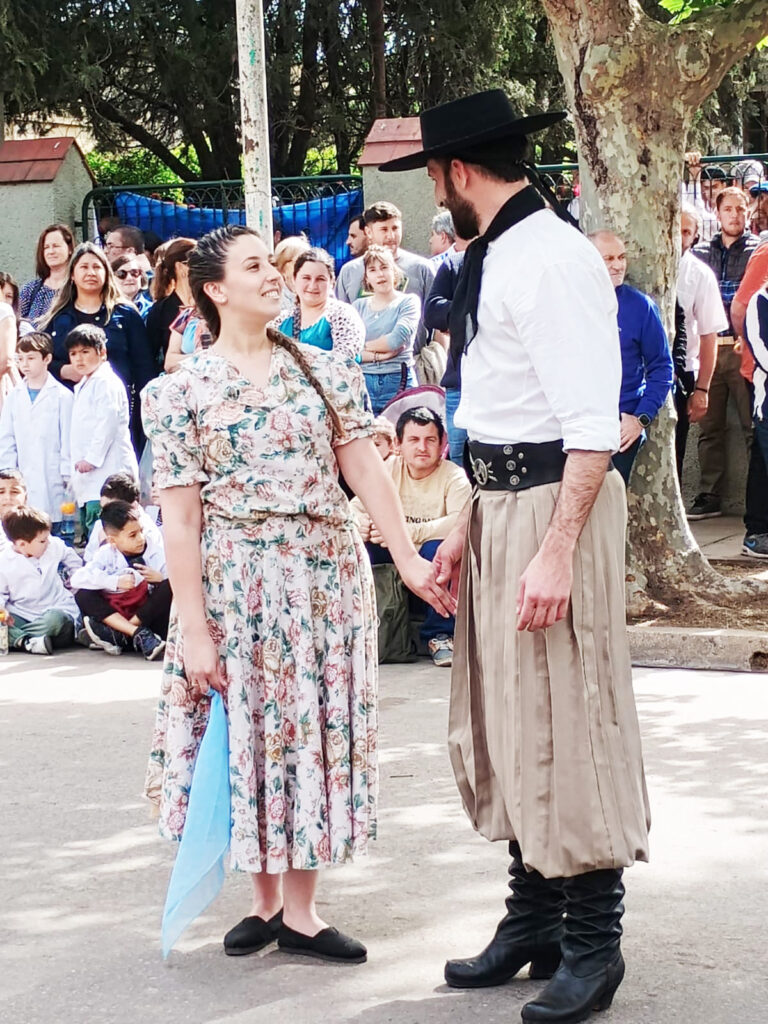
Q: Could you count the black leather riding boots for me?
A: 2